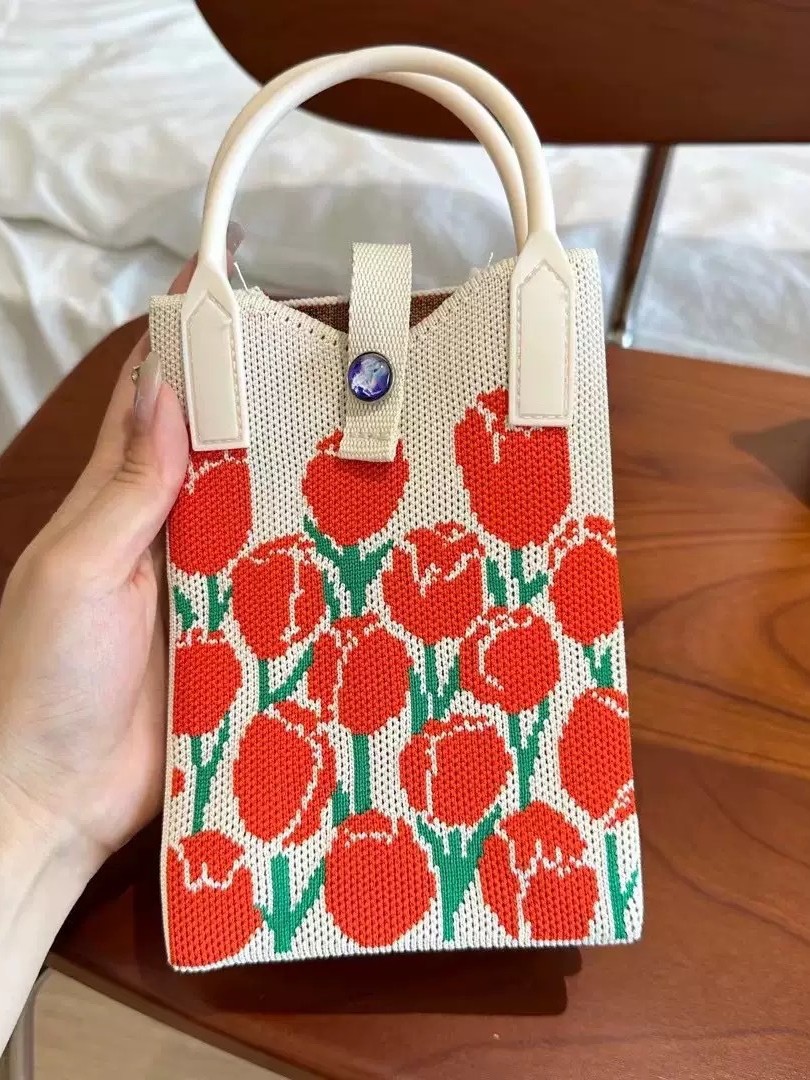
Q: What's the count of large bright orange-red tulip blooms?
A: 15